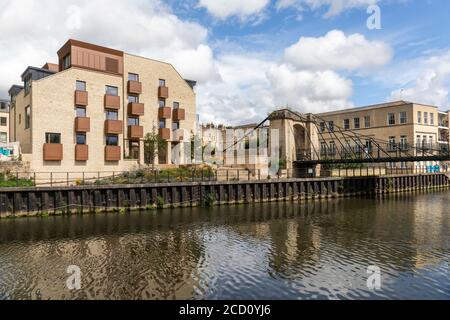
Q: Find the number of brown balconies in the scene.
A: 15